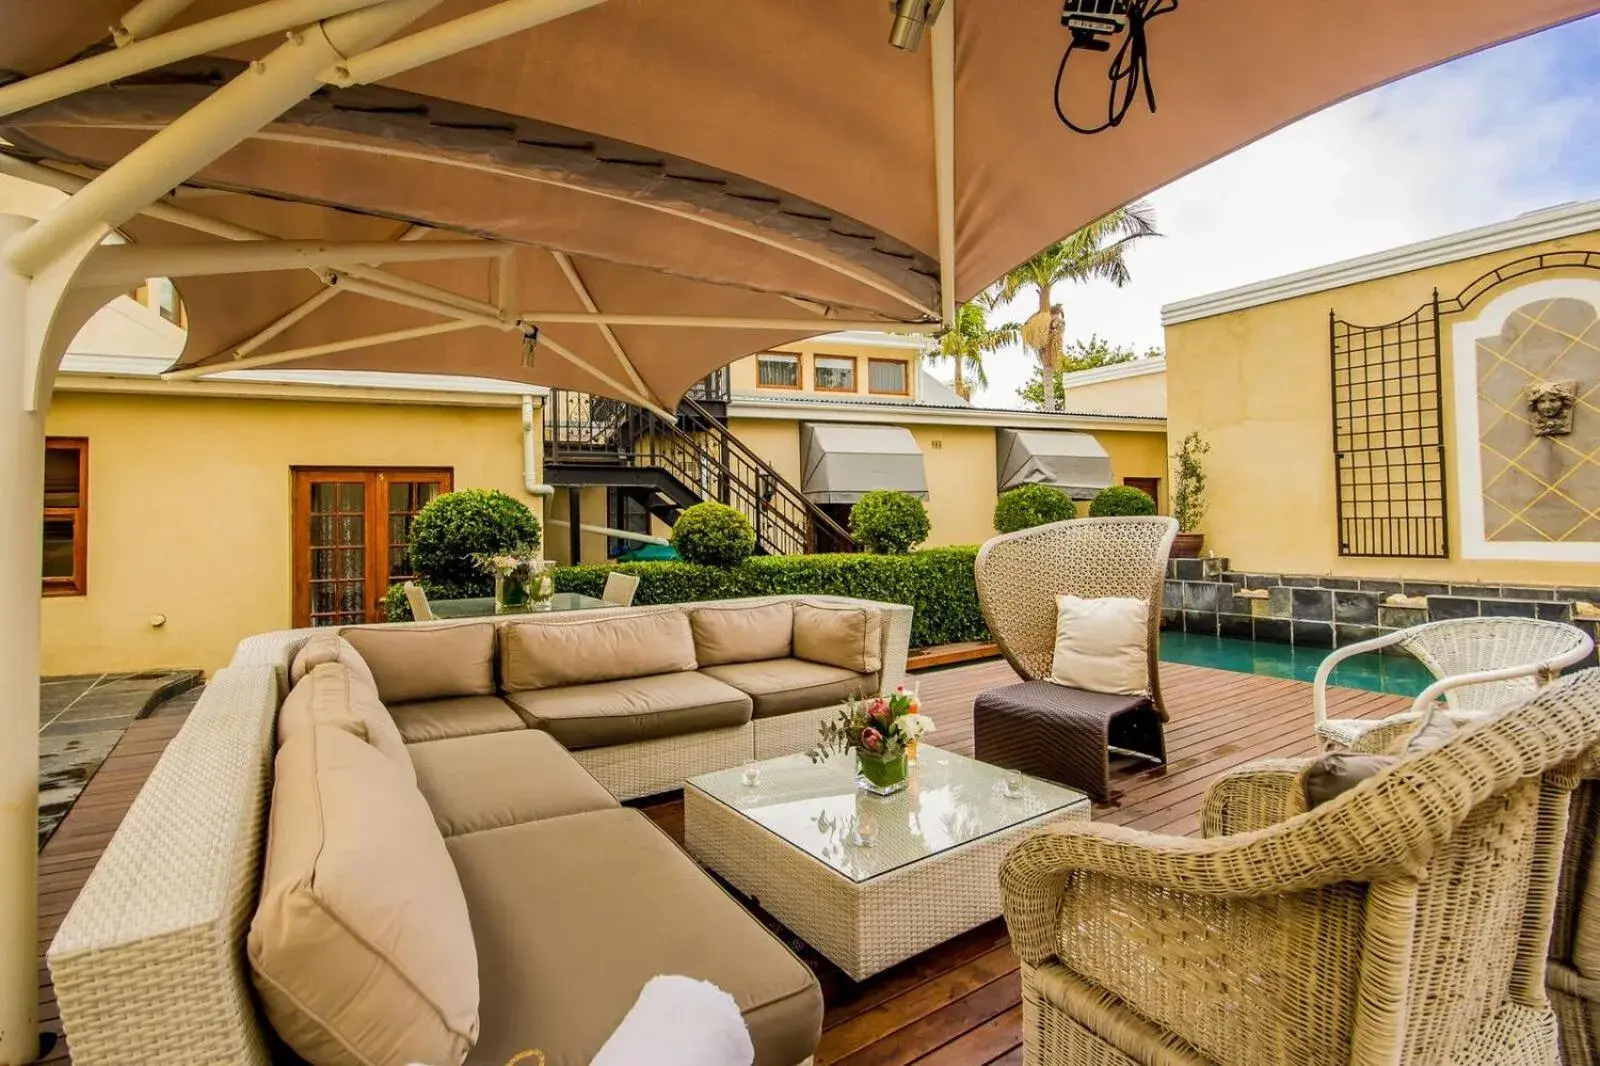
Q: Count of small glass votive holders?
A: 3